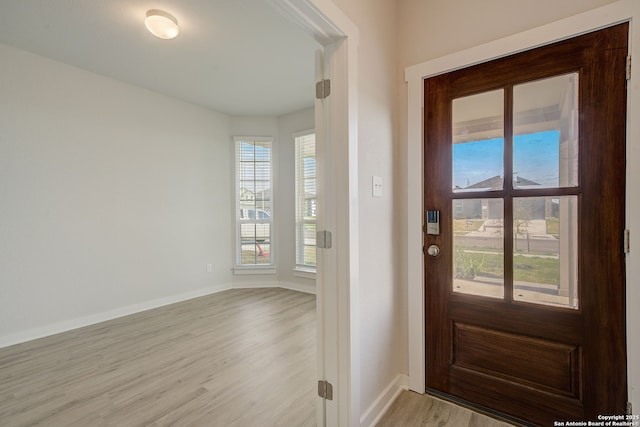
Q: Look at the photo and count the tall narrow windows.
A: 2